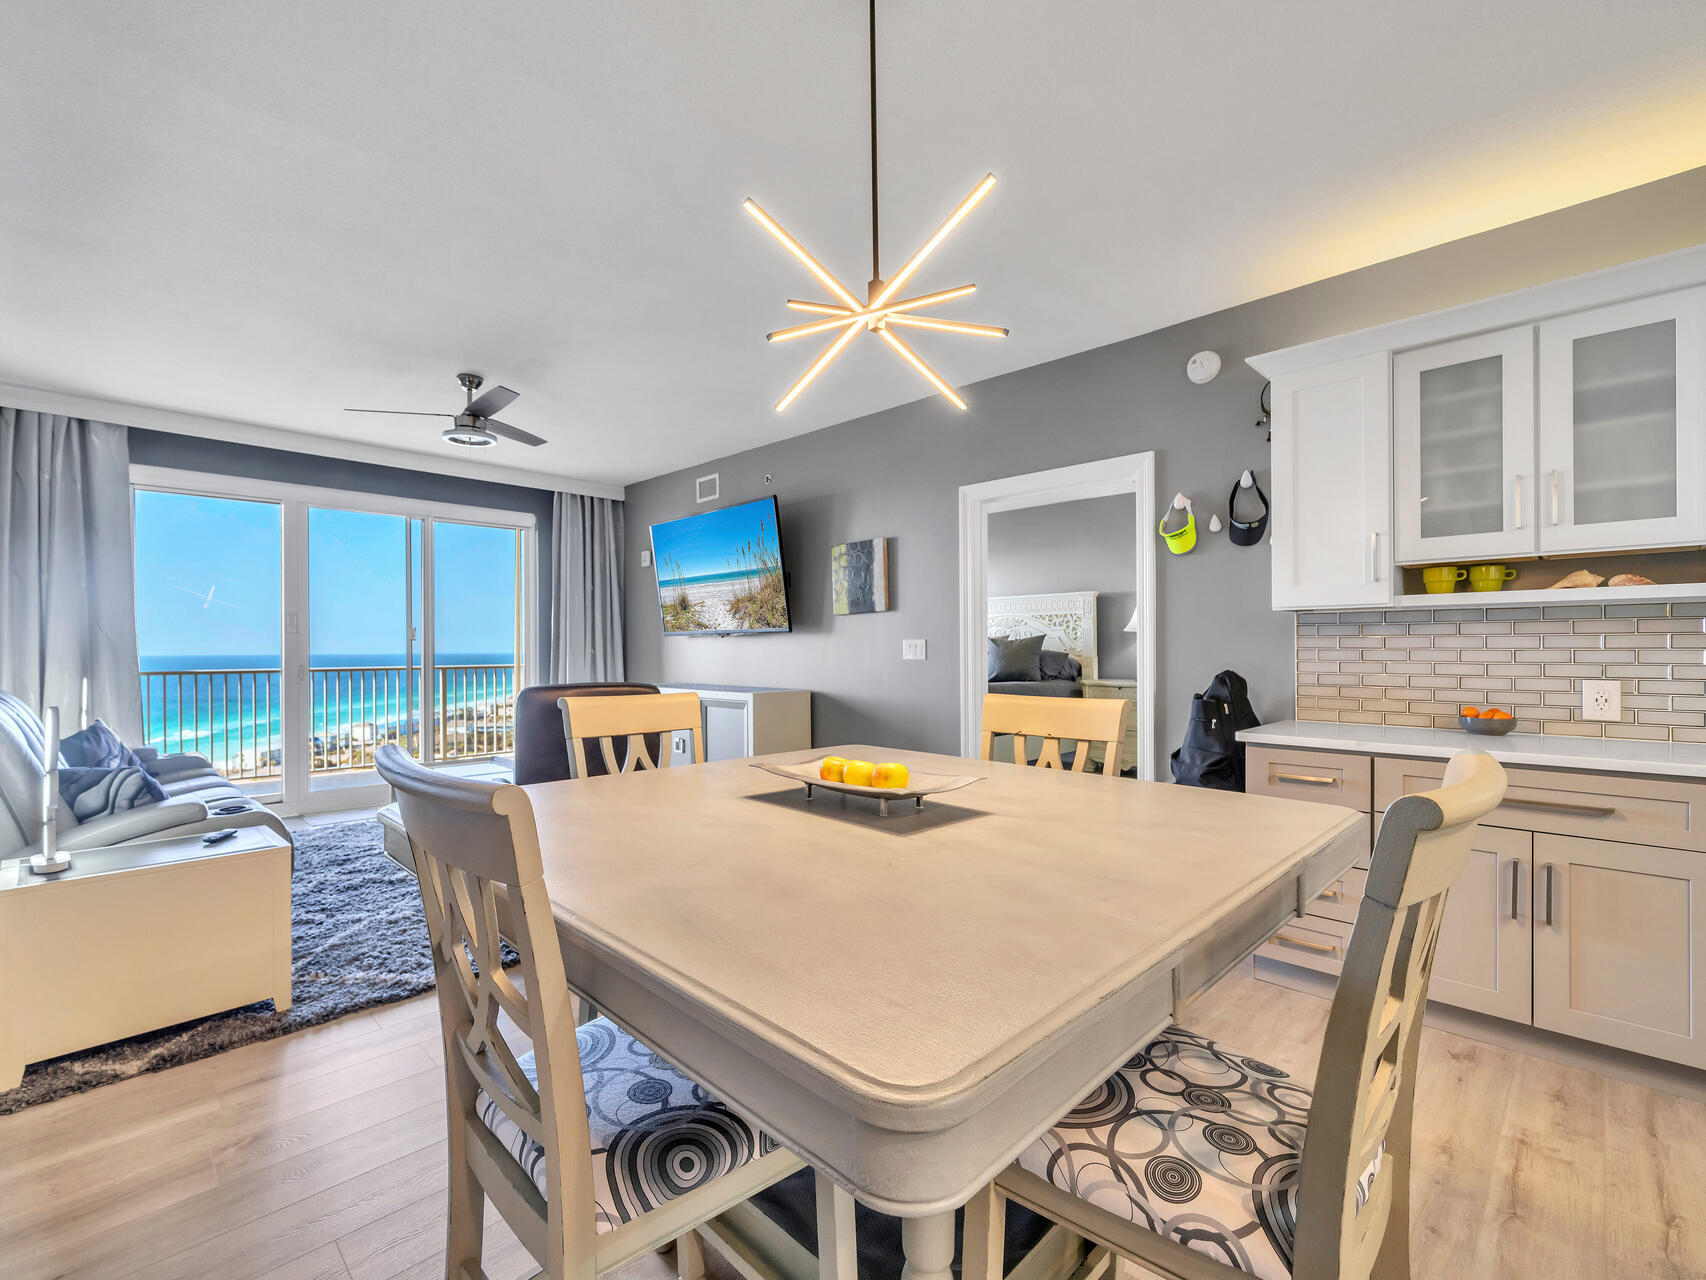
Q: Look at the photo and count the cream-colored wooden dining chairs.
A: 4